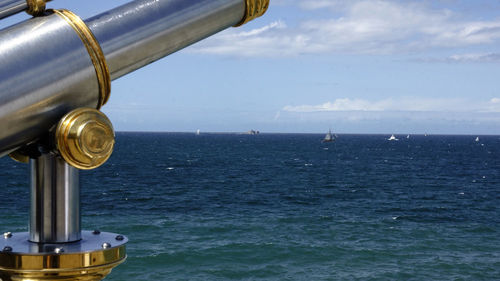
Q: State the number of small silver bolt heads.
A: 6